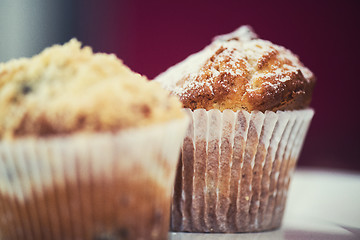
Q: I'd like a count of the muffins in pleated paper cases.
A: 2